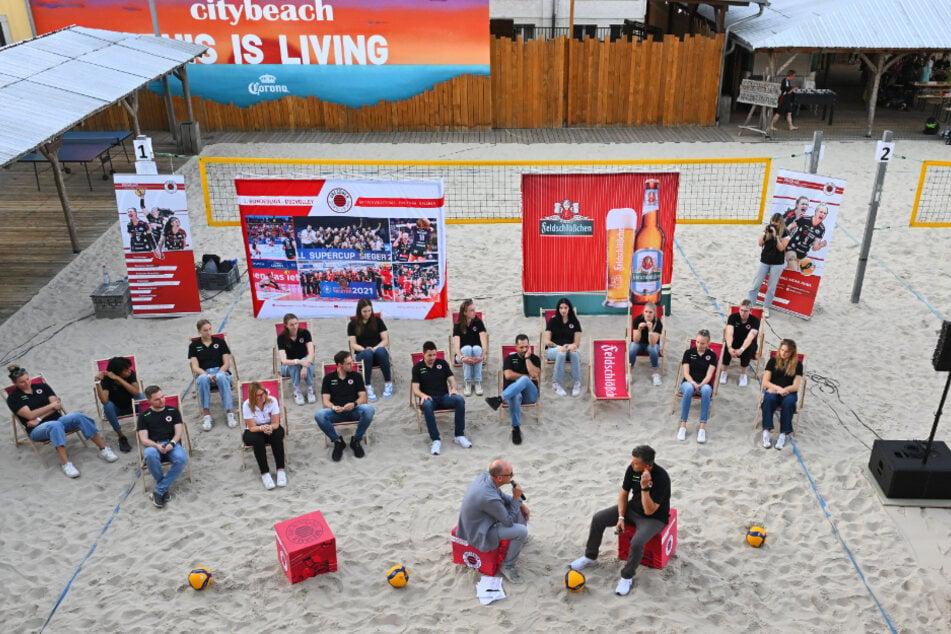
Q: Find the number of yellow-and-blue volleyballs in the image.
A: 4